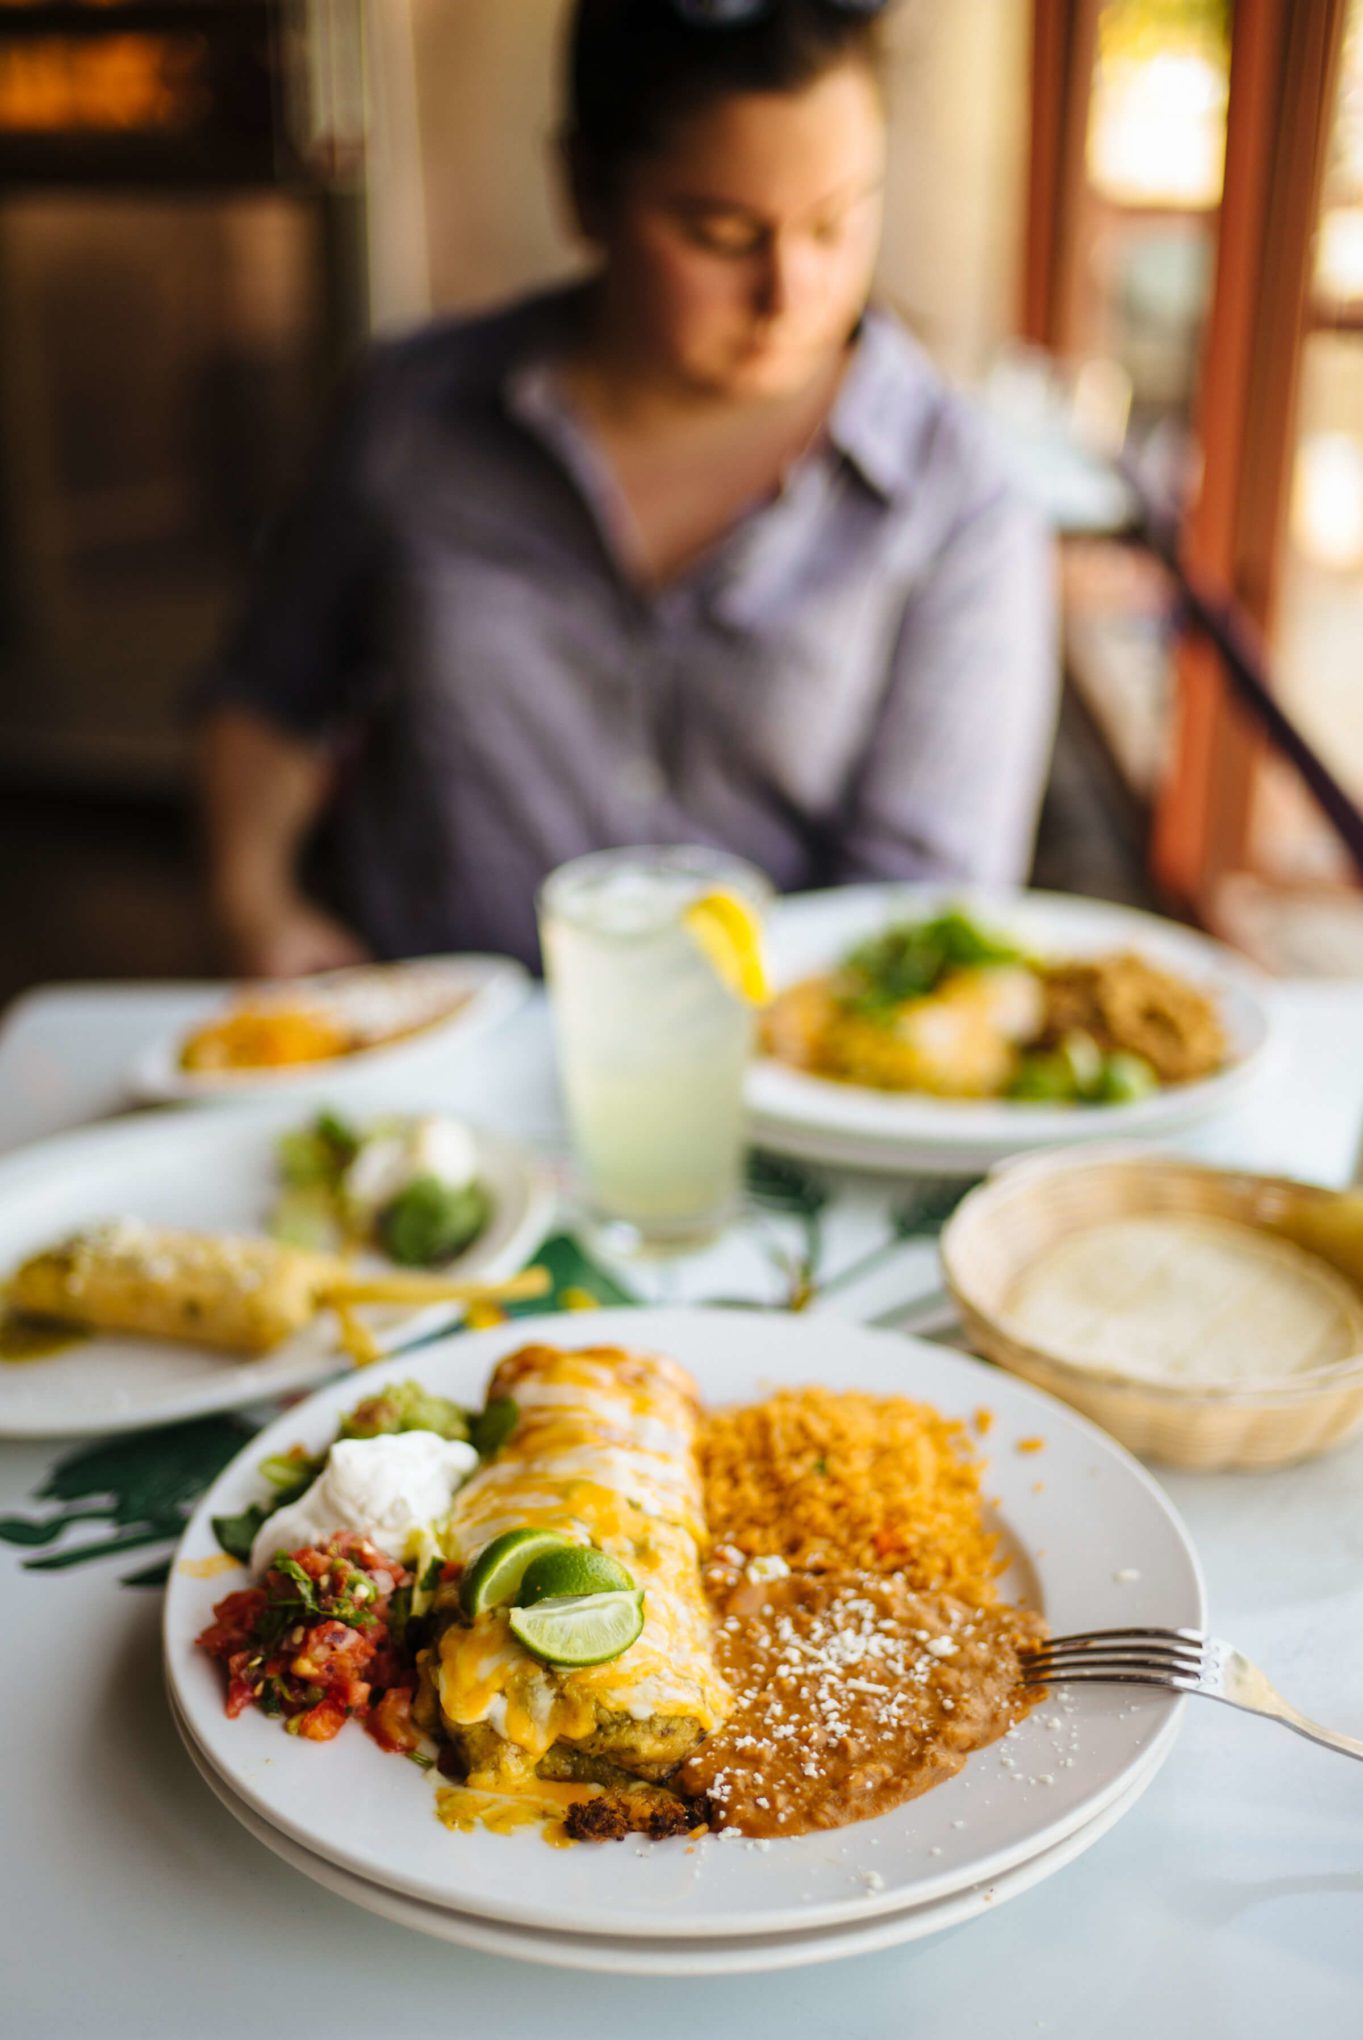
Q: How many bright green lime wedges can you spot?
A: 3